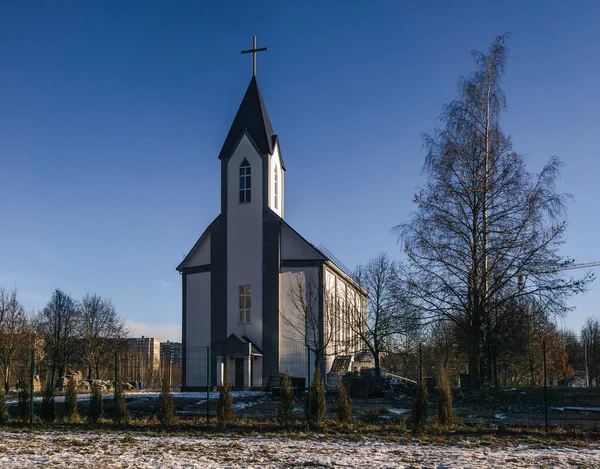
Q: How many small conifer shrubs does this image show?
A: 13